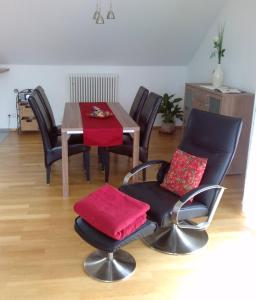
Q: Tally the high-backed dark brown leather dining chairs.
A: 4